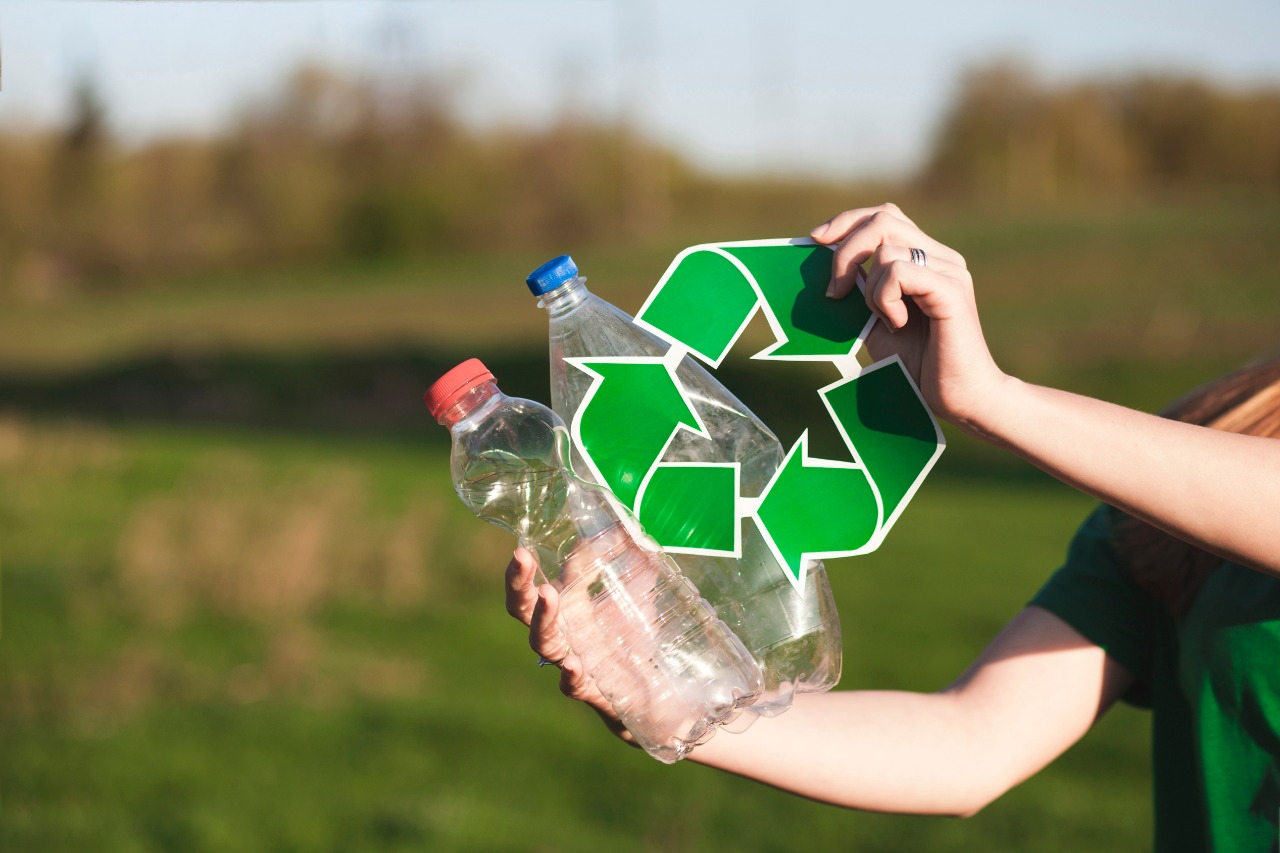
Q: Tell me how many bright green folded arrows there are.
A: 3